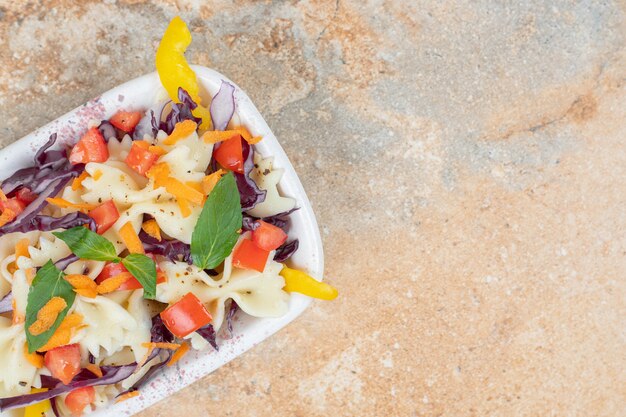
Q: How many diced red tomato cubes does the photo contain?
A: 12